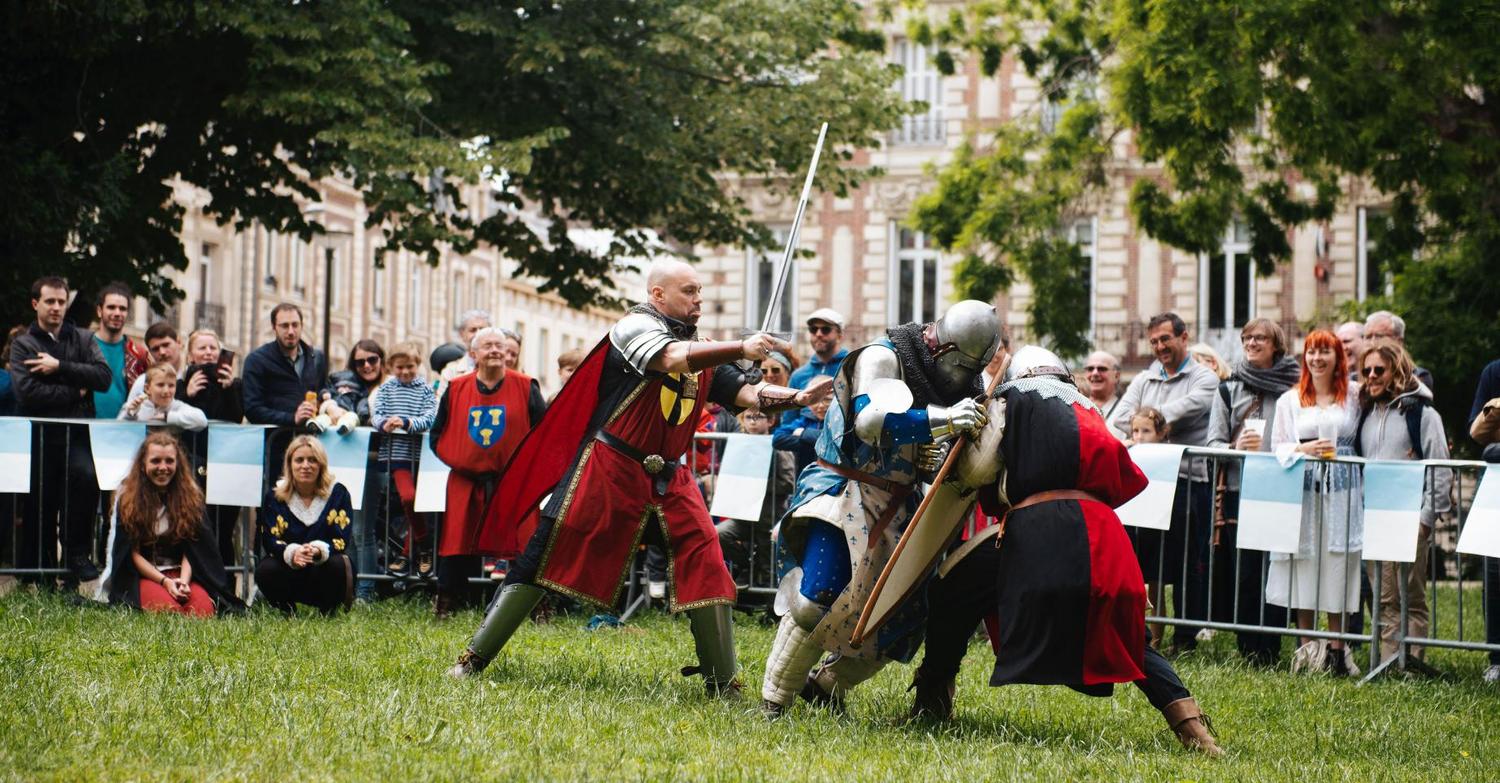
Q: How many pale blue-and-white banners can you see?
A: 10